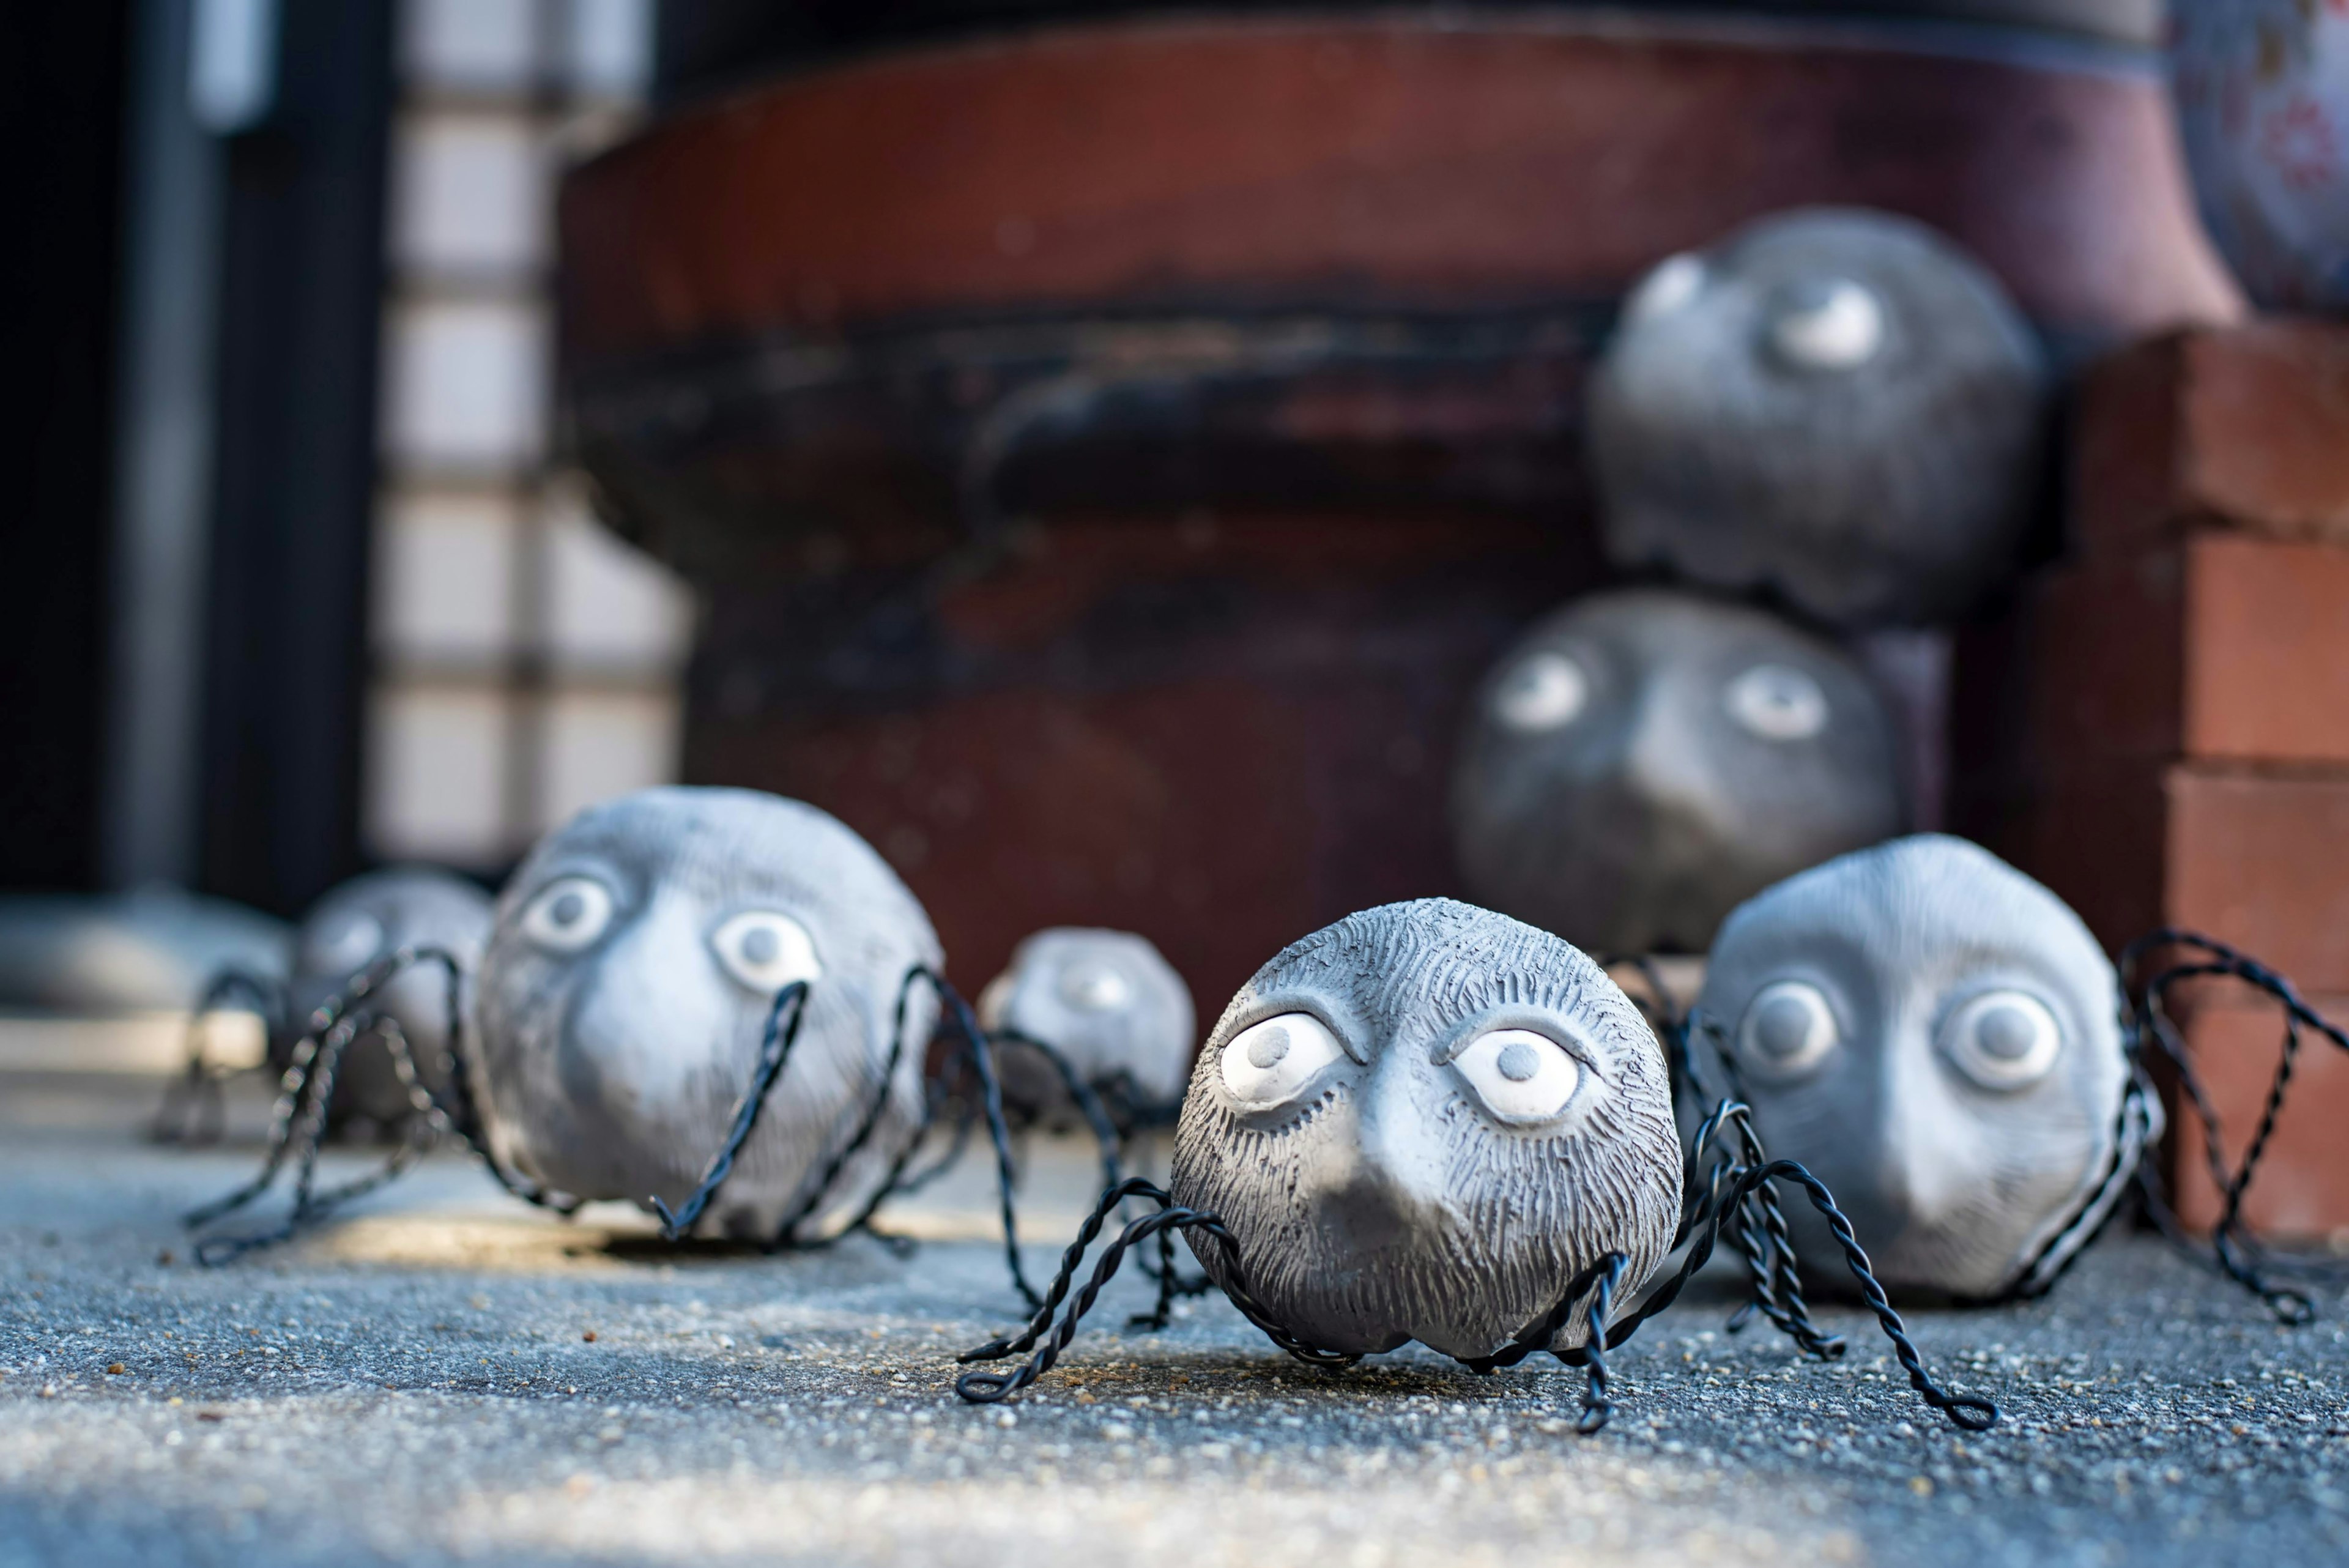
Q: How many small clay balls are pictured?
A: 7